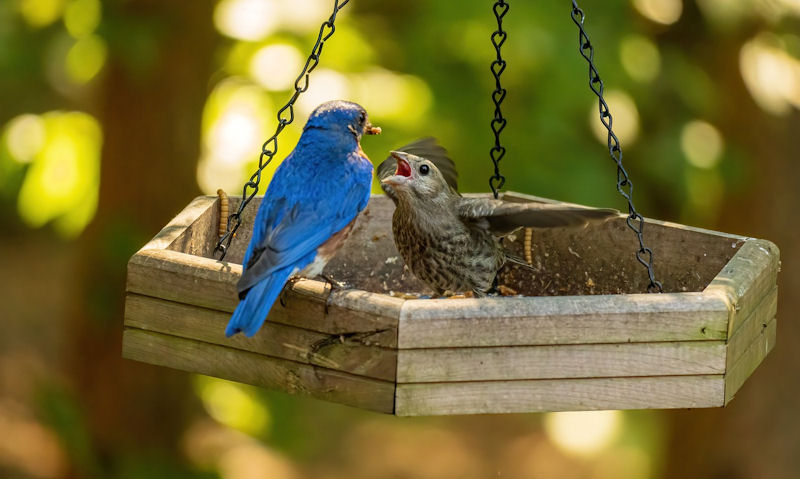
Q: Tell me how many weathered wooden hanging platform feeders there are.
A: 1